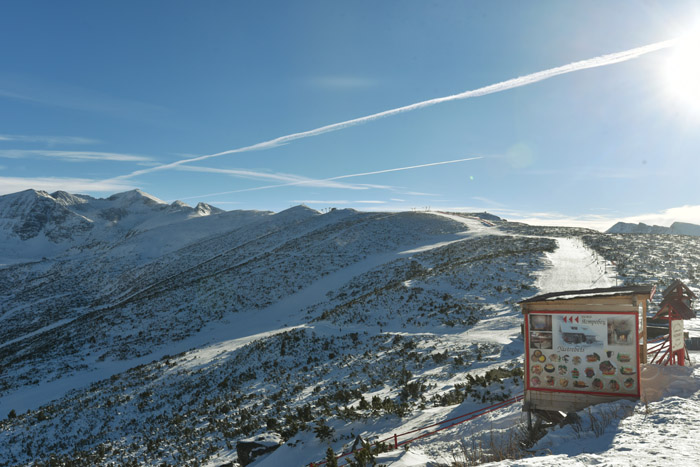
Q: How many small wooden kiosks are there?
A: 1